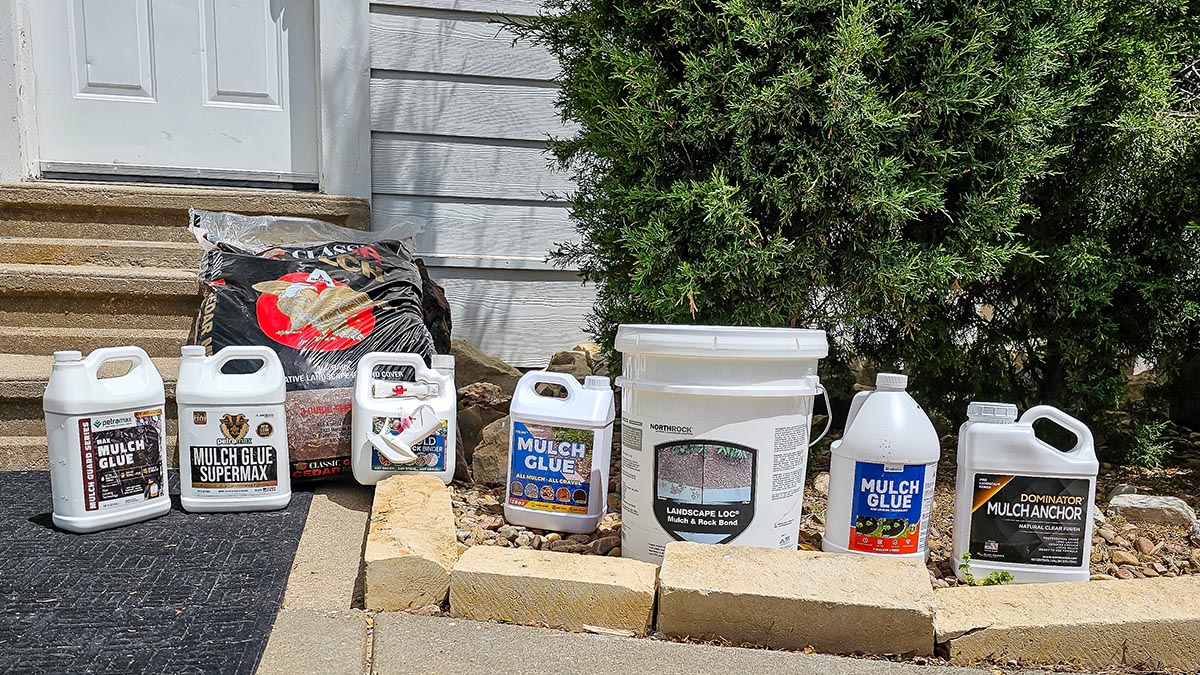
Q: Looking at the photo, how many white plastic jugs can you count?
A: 6